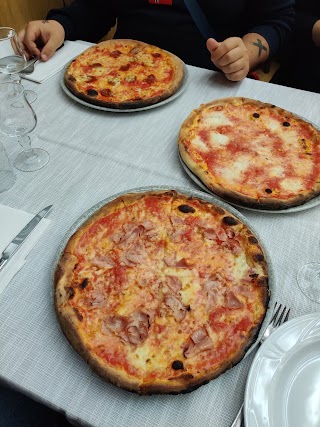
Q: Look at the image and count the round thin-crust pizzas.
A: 3